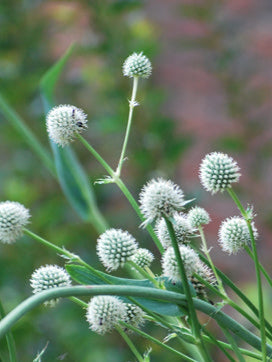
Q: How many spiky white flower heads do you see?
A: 15